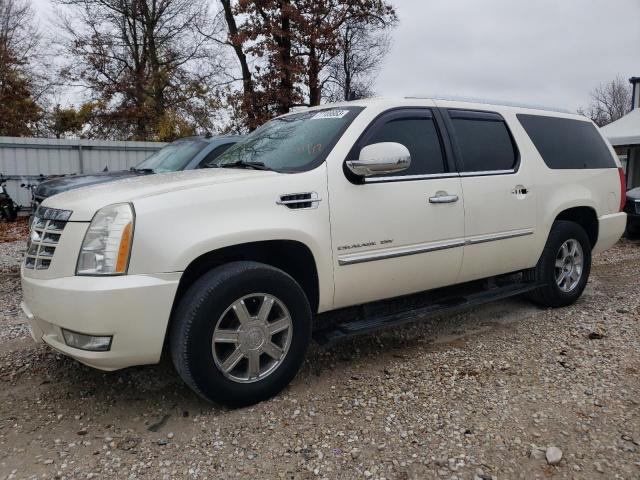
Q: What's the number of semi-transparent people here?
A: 0